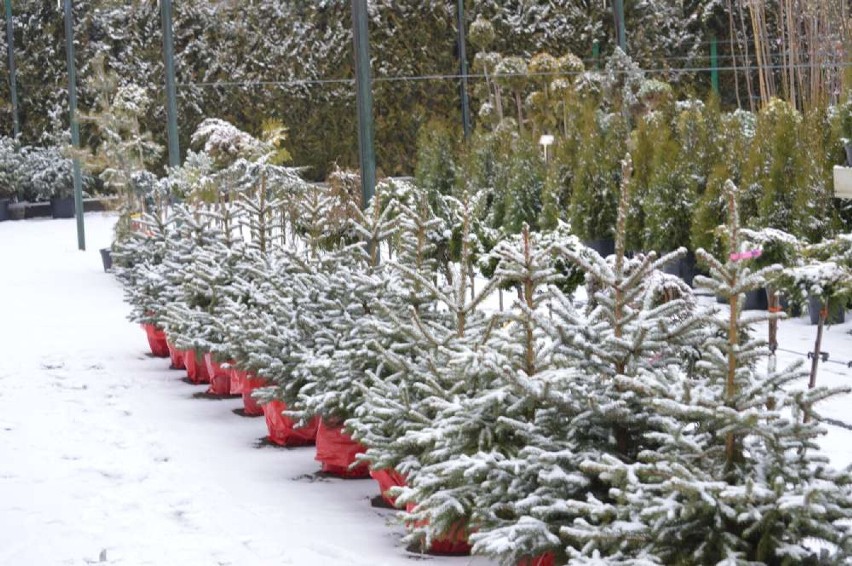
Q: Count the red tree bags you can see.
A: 10